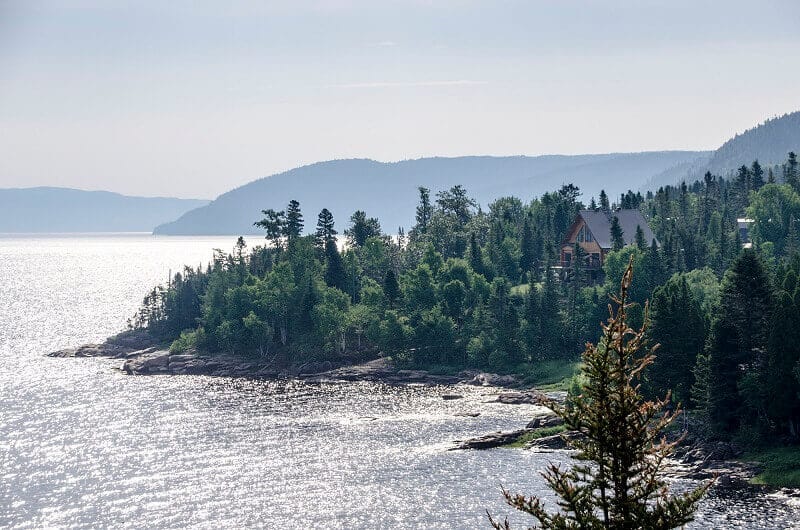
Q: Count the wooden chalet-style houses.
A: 1